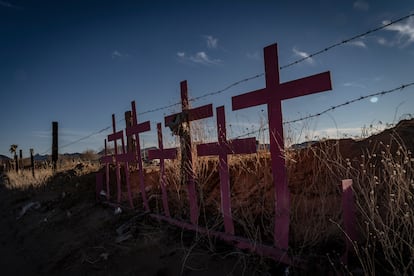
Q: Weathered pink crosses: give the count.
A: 8